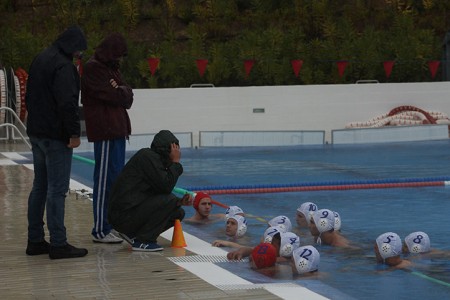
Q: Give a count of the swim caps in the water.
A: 13